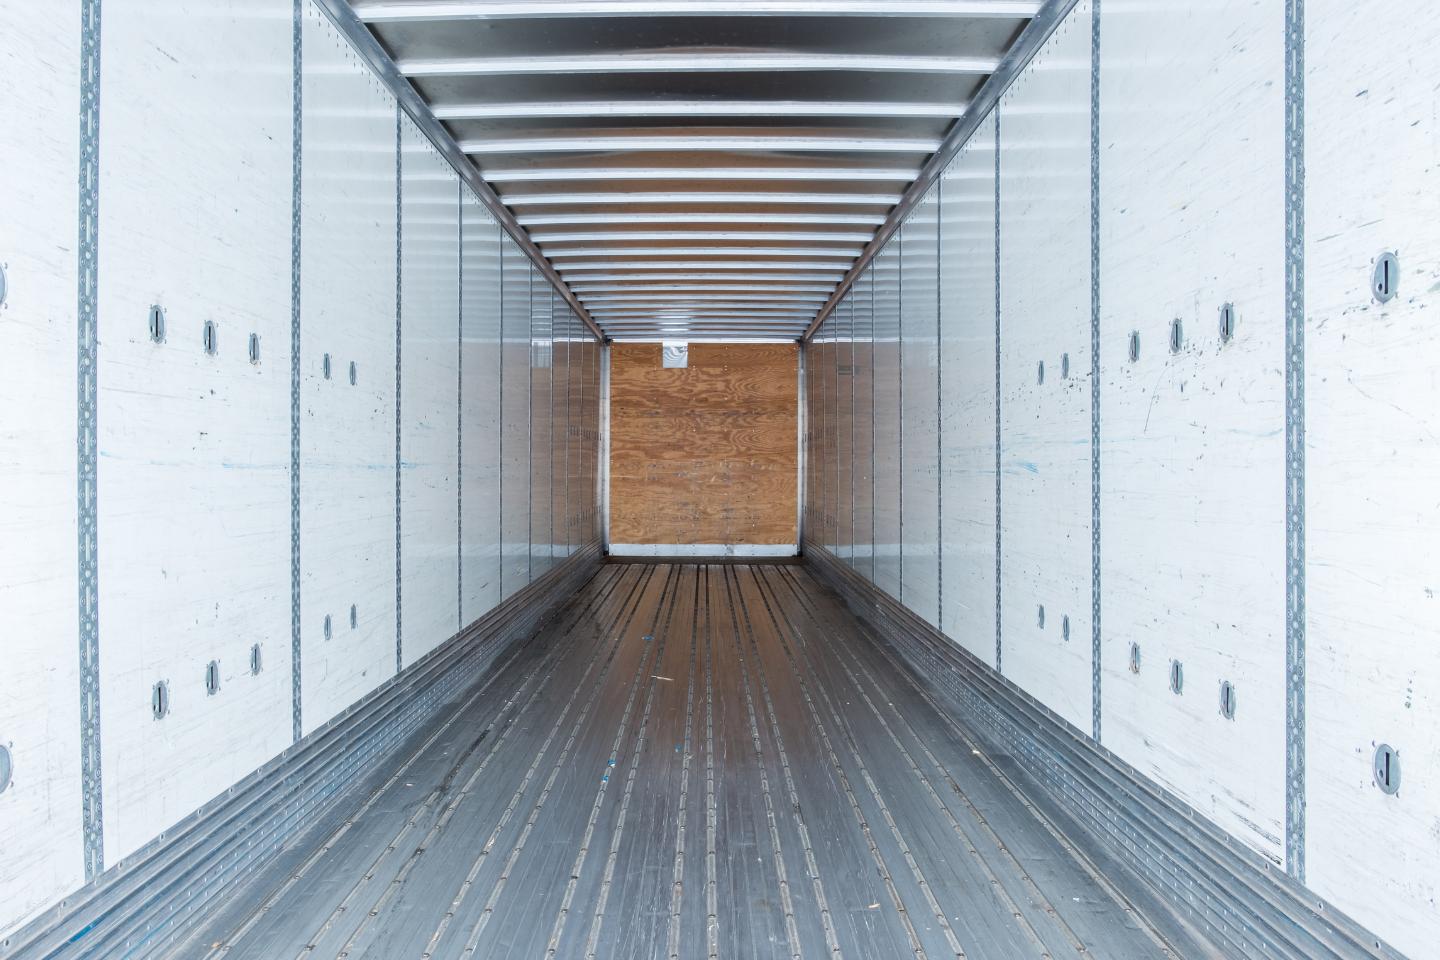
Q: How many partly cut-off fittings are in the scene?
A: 2